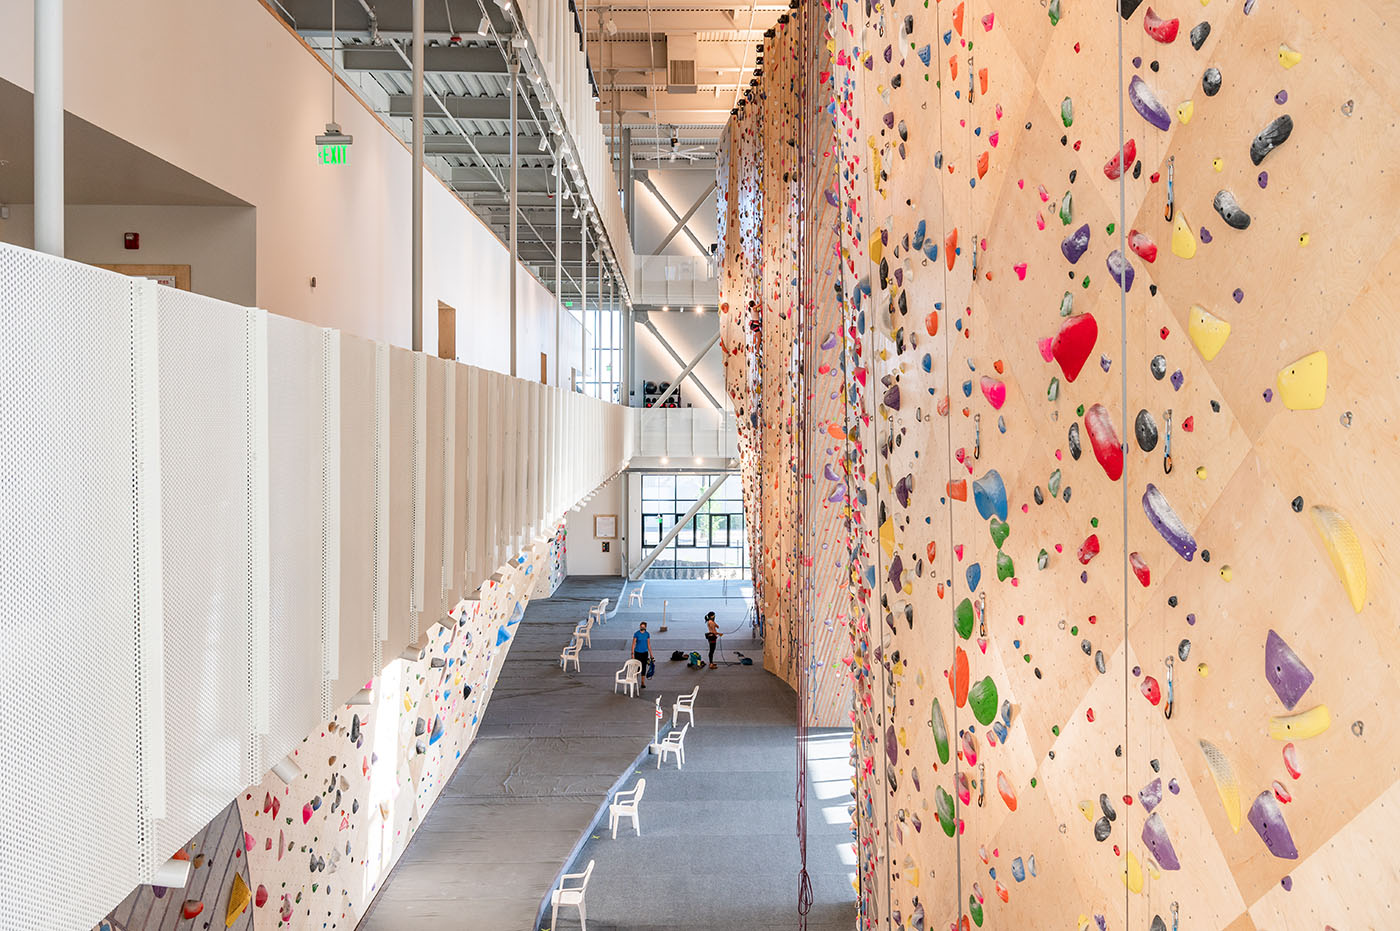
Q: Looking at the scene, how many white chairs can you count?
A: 9